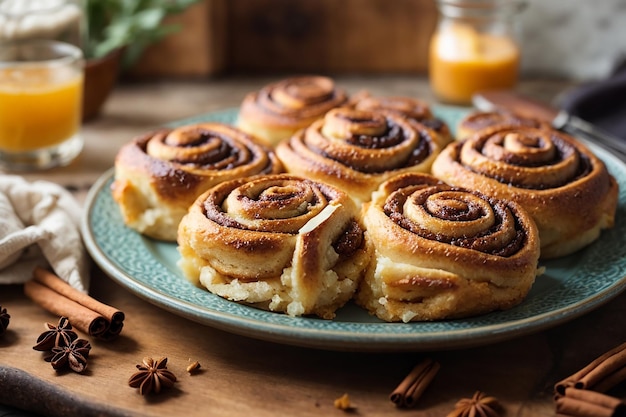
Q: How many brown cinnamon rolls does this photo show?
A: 8